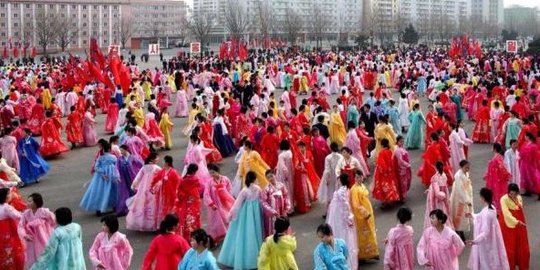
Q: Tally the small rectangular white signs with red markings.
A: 4